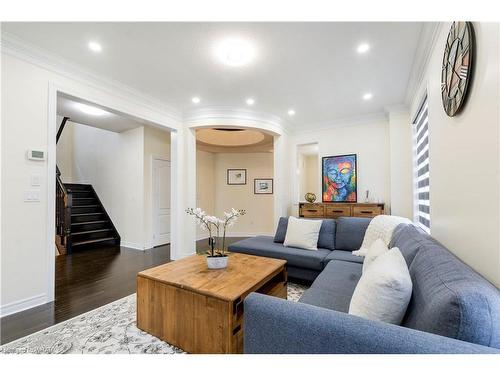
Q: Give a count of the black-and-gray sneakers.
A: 0